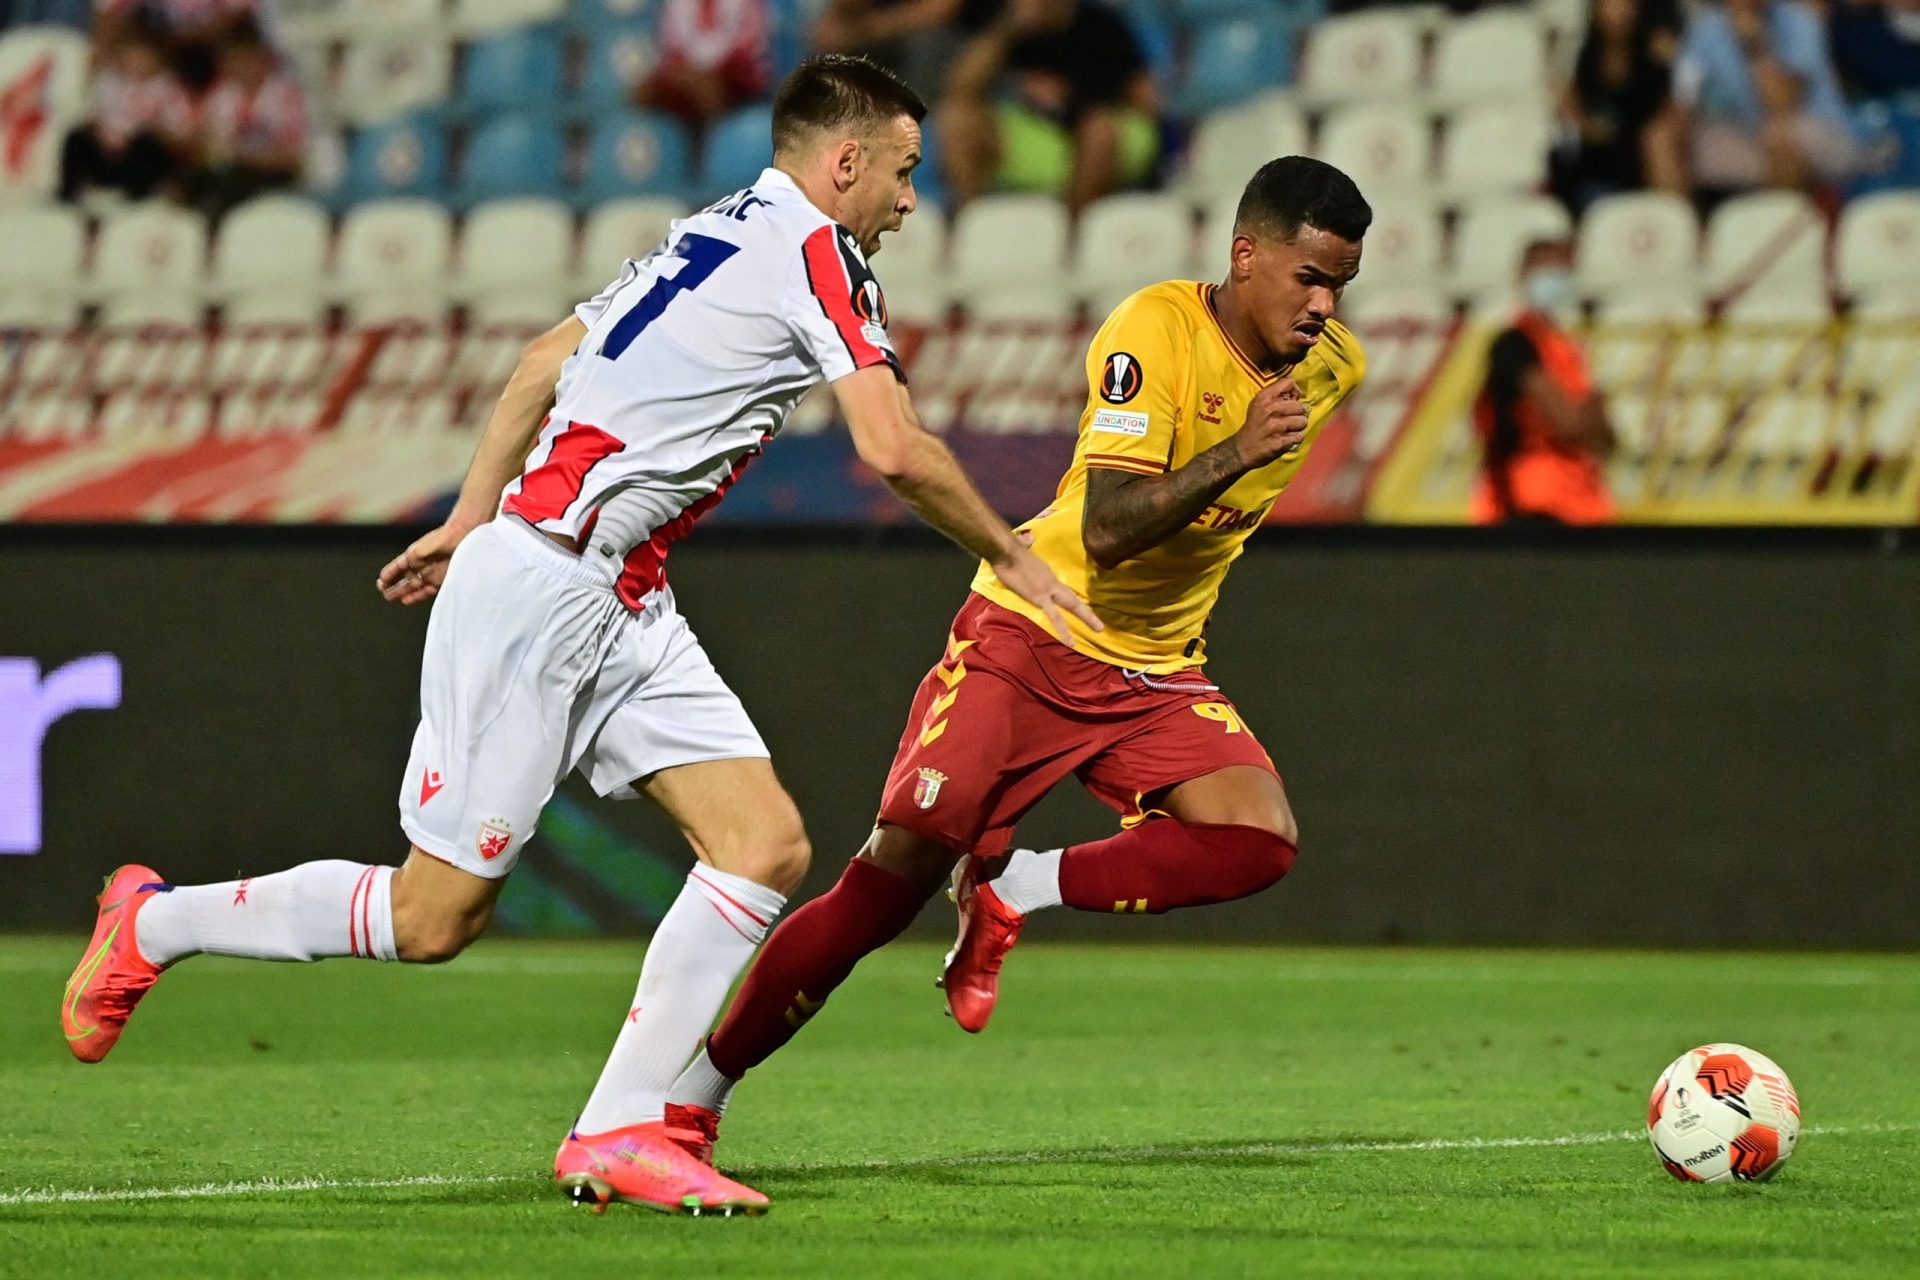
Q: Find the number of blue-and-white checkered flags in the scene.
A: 0